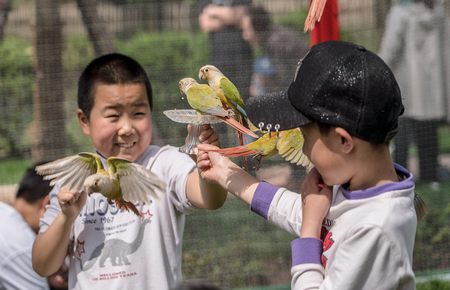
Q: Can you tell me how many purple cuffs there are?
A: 2